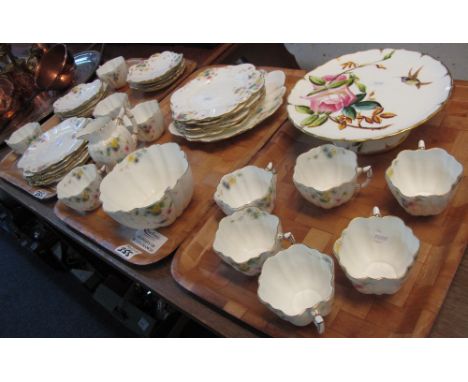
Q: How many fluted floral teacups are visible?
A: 11